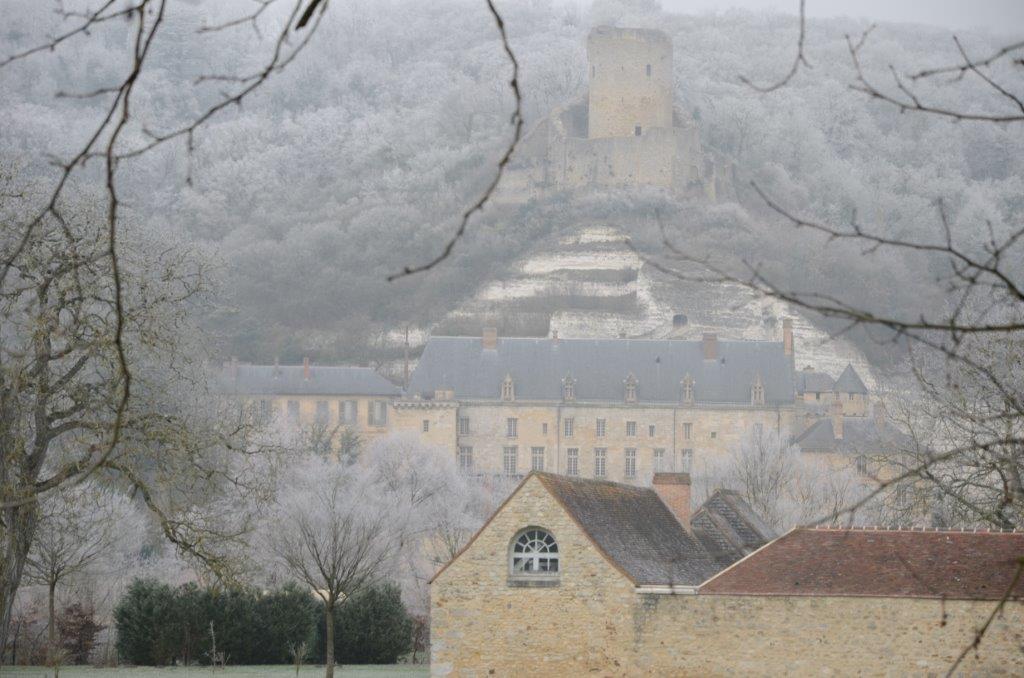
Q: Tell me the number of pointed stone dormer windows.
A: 5